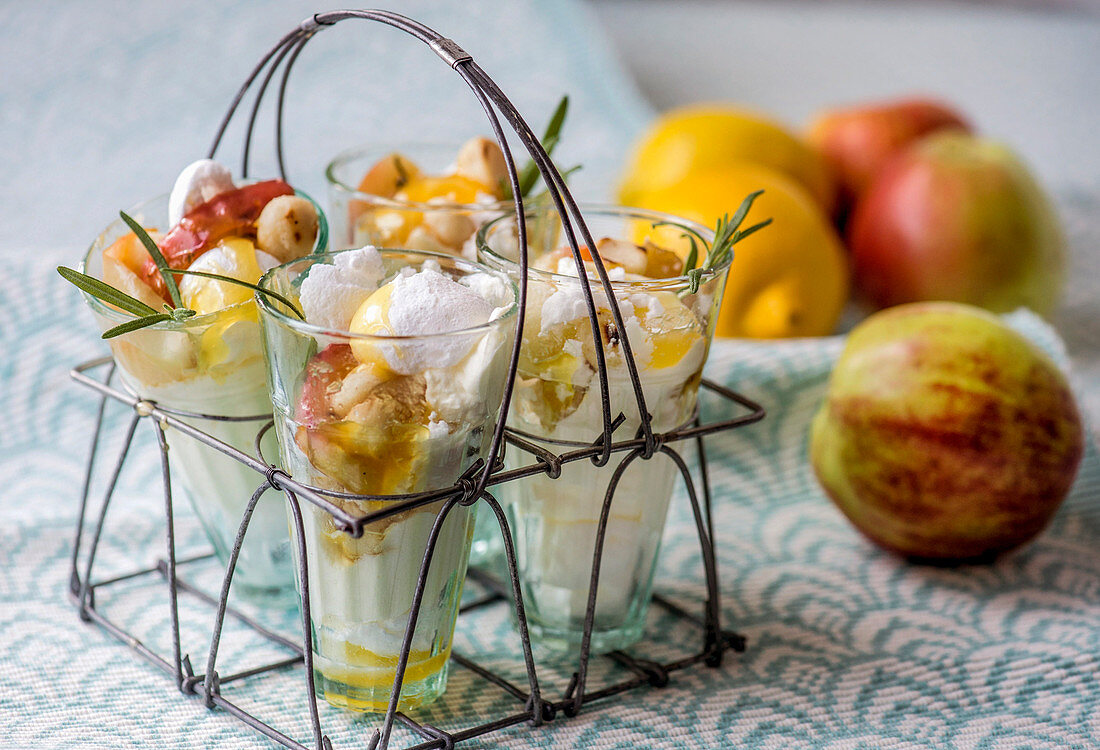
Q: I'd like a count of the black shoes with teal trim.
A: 0